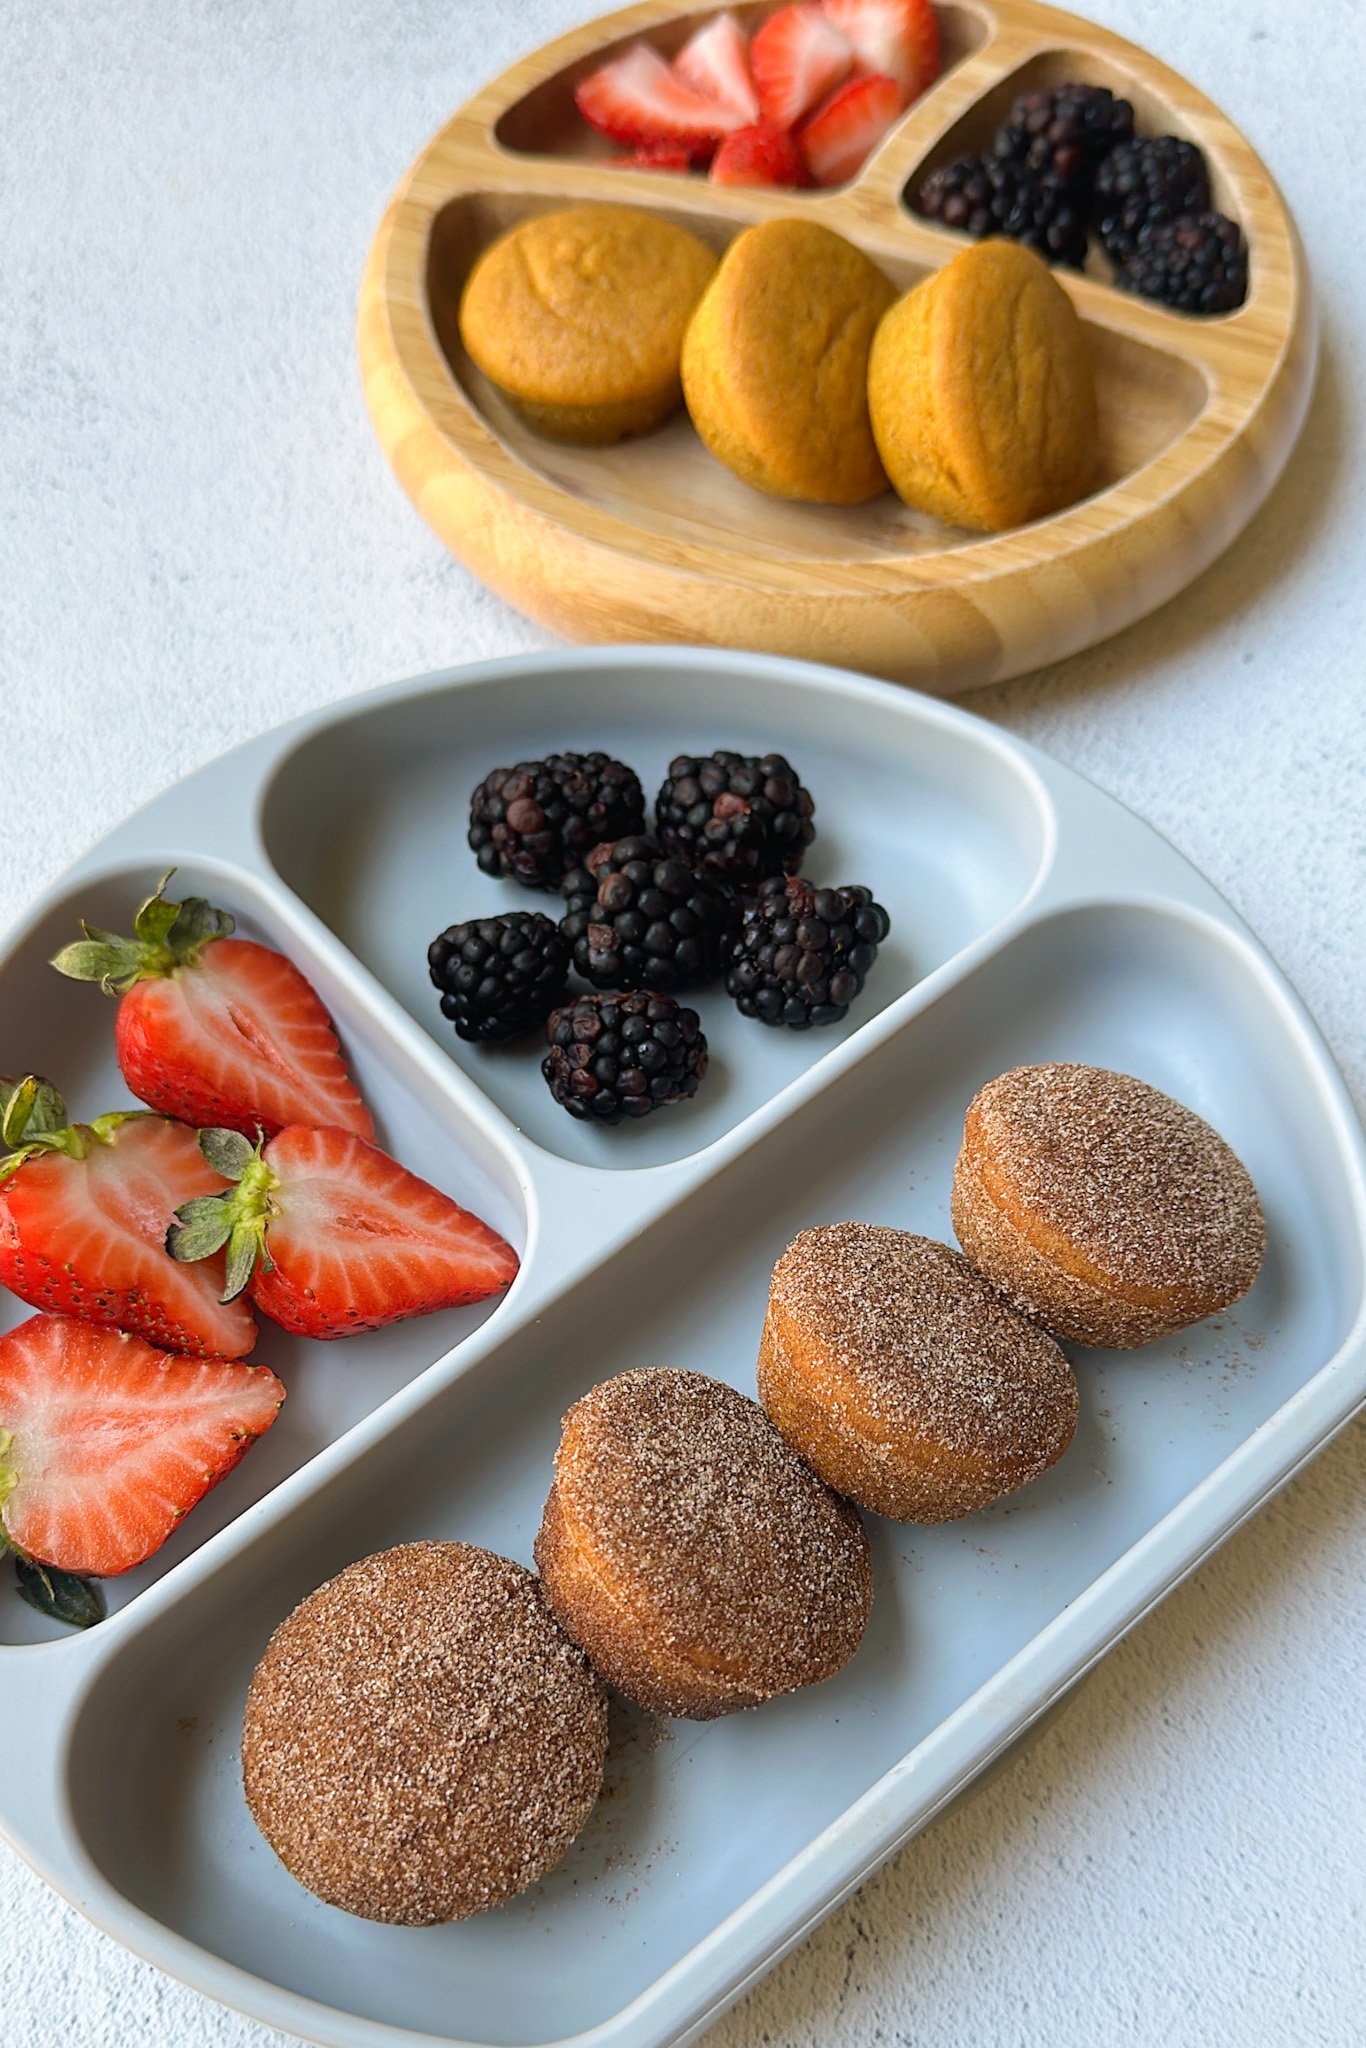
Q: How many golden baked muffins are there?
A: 3